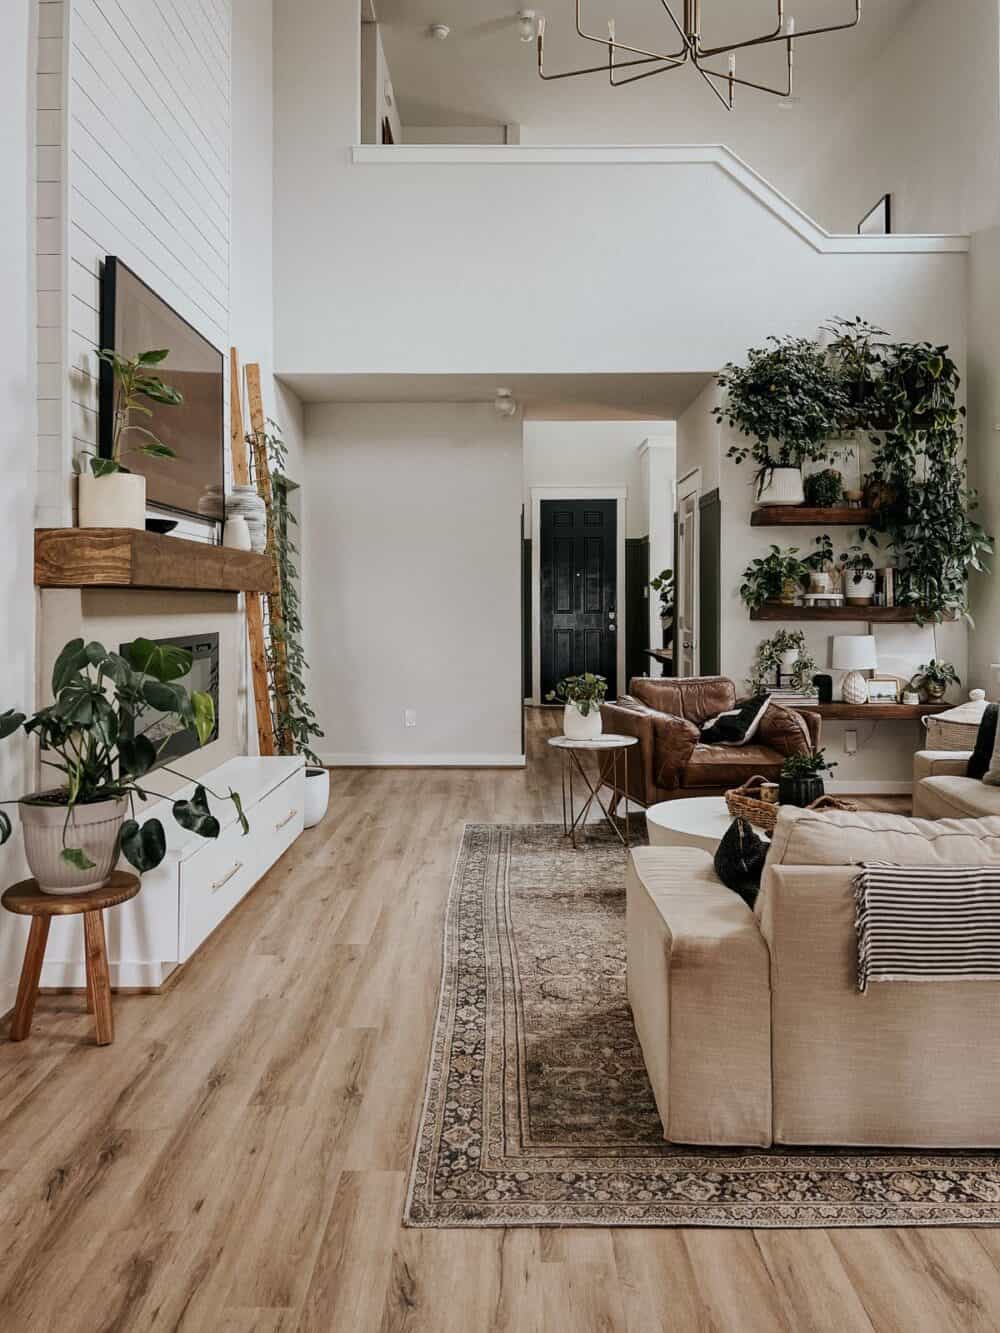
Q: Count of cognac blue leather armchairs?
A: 0